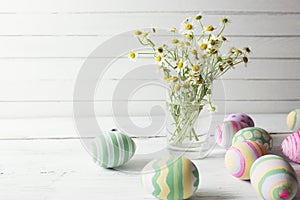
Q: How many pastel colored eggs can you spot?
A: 9